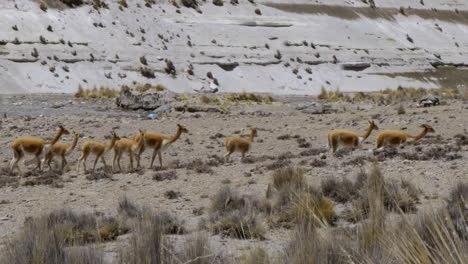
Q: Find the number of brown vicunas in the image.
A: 8